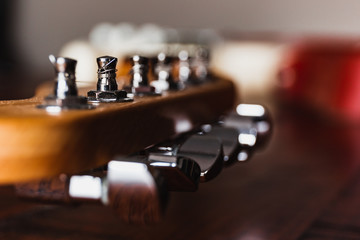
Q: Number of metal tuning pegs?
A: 6